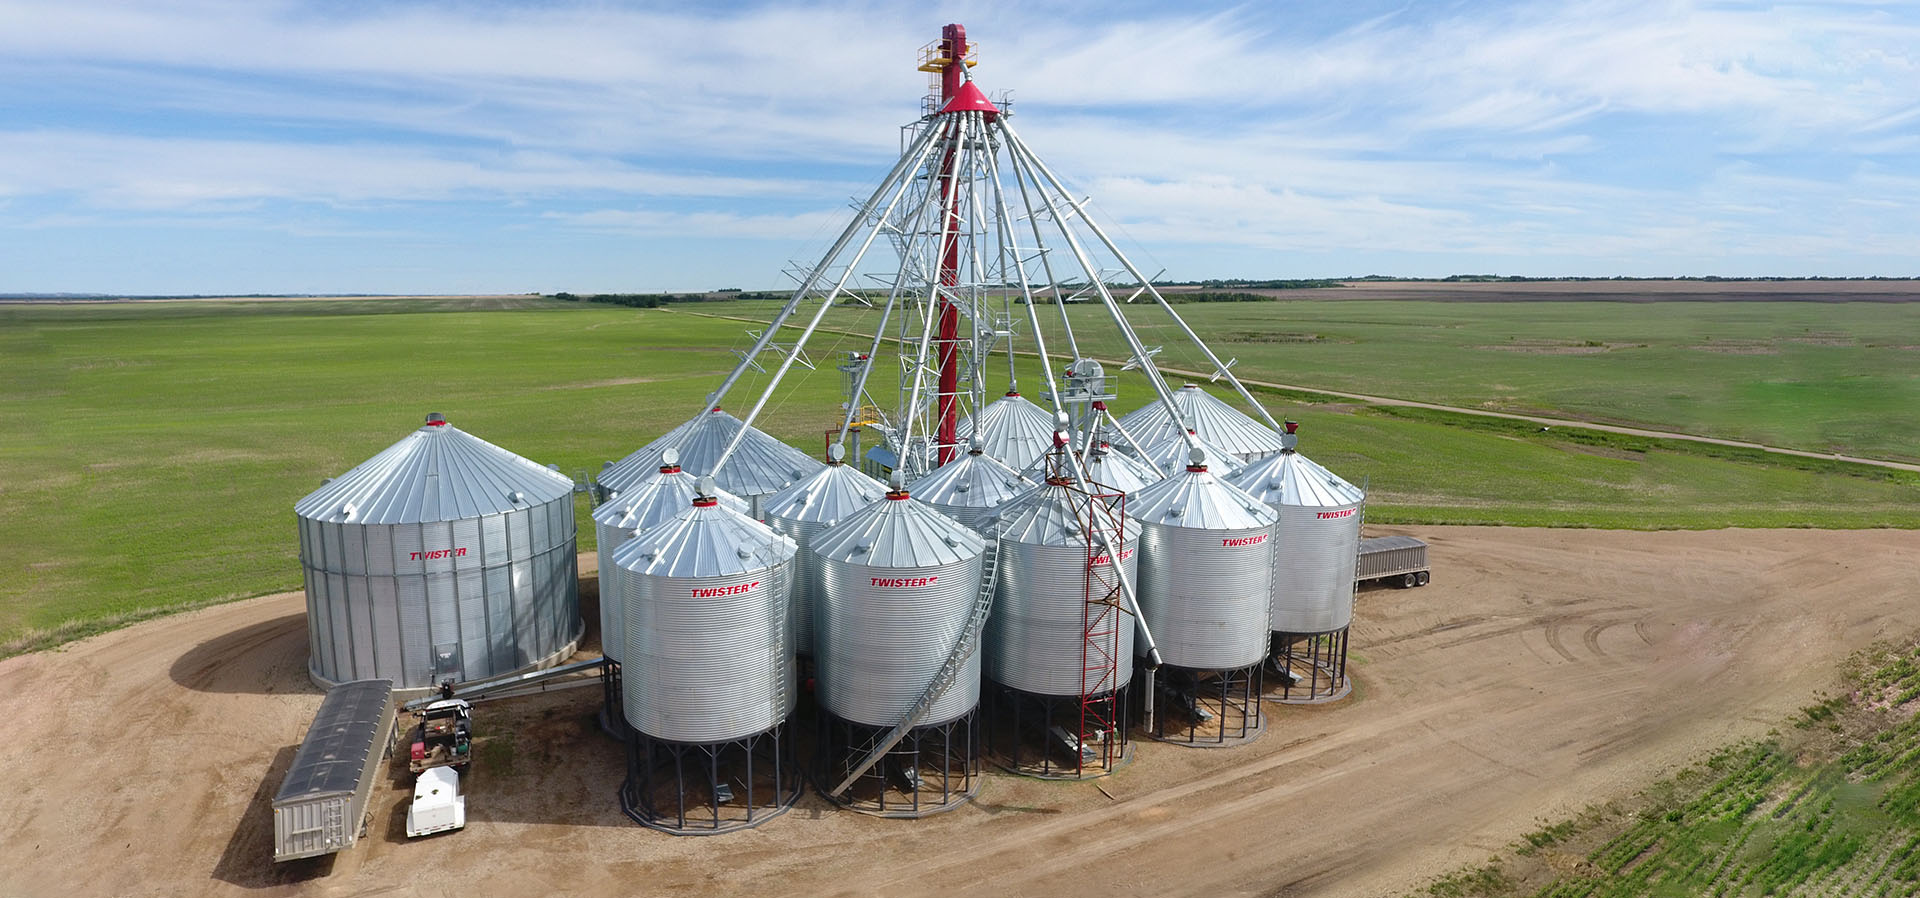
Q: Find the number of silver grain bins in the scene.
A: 14